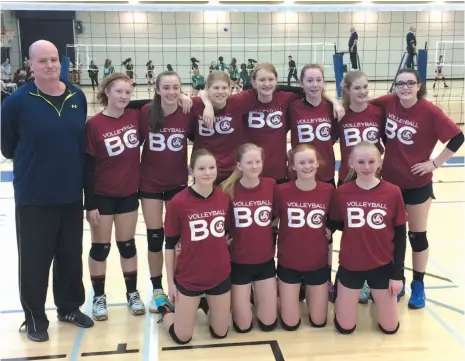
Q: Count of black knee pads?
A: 12